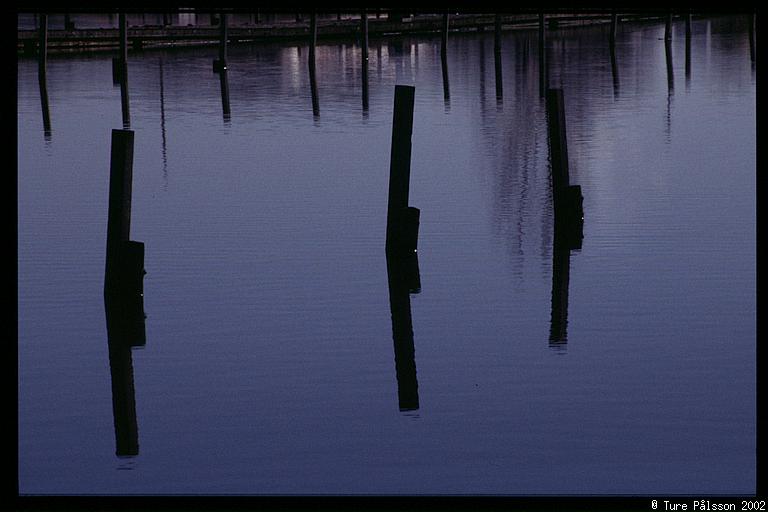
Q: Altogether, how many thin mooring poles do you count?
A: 12